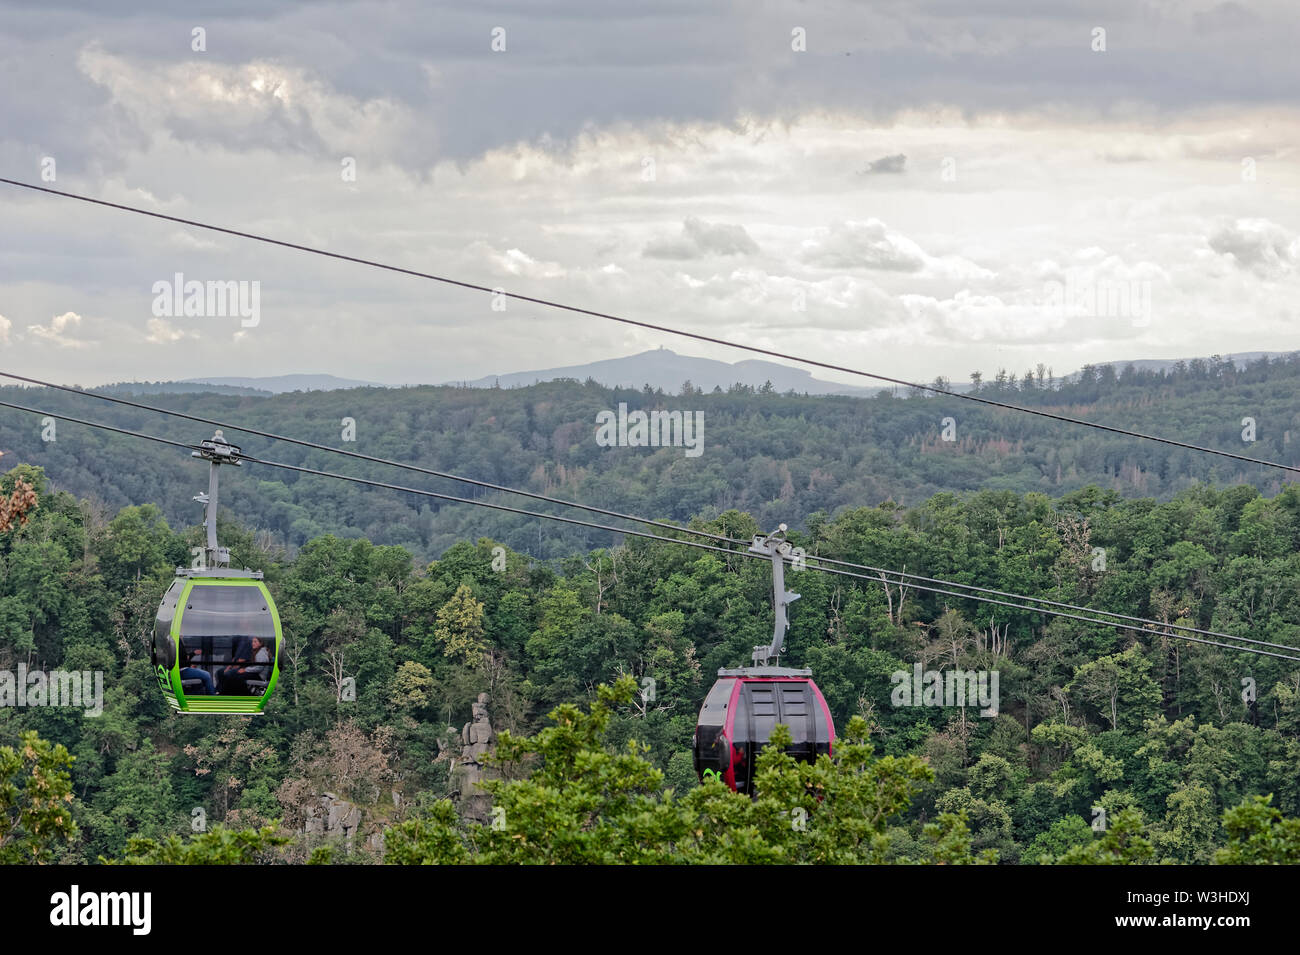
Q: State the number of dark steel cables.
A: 3